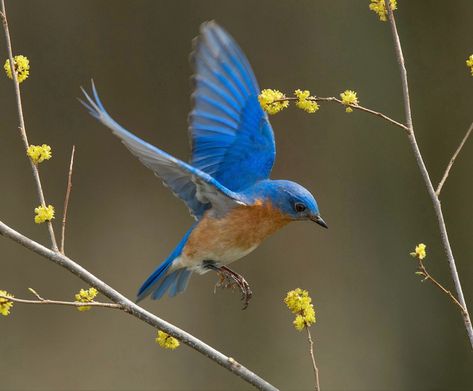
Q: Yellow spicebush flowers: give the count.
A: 13